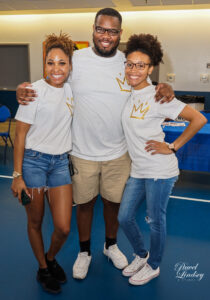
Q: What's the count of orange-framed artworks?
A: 1